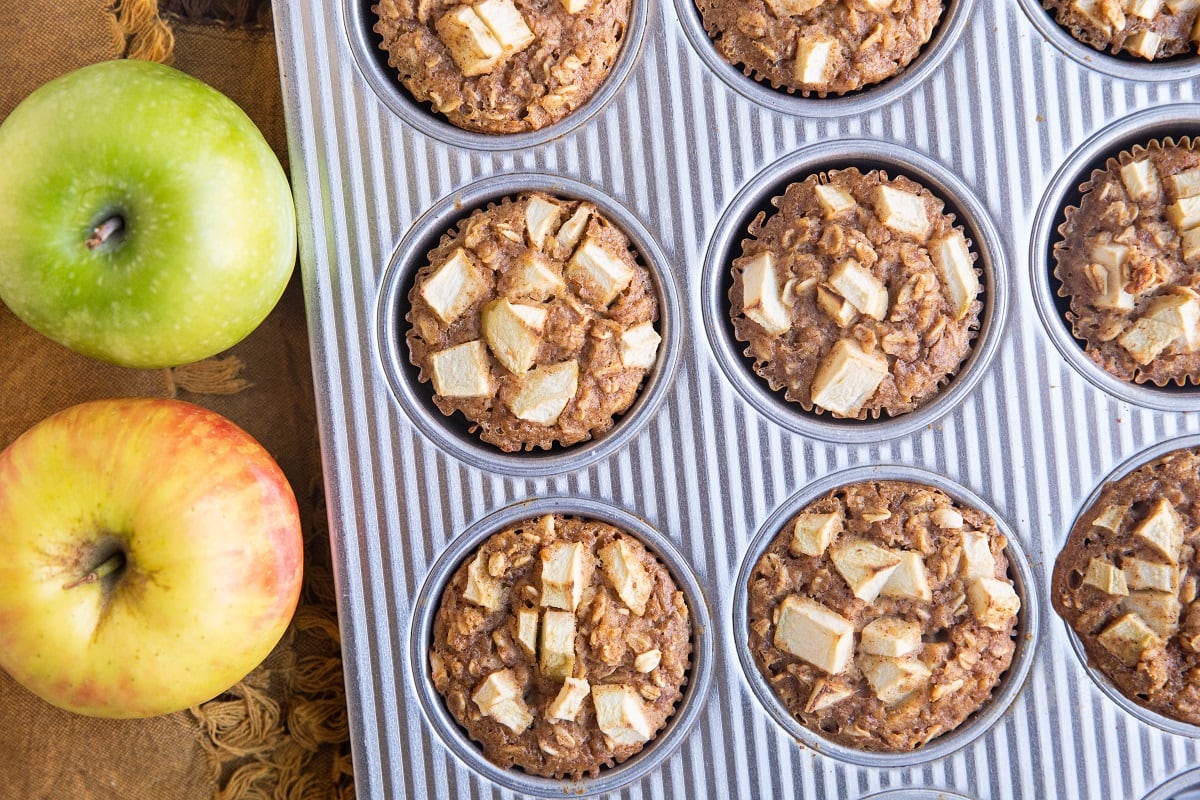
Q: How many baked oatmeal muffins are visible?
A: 9